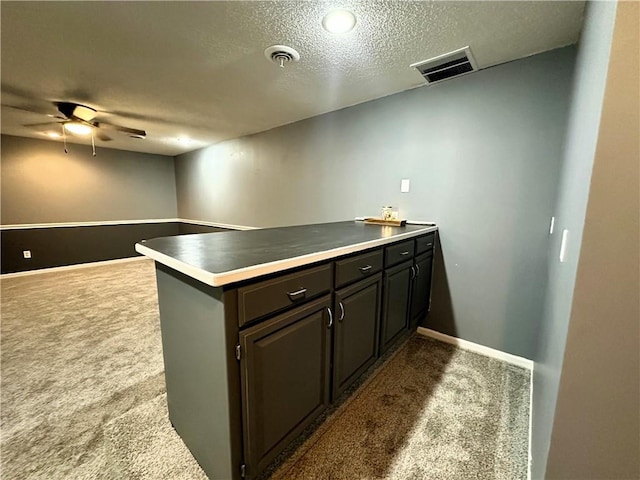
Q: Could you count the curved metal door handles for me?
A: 4